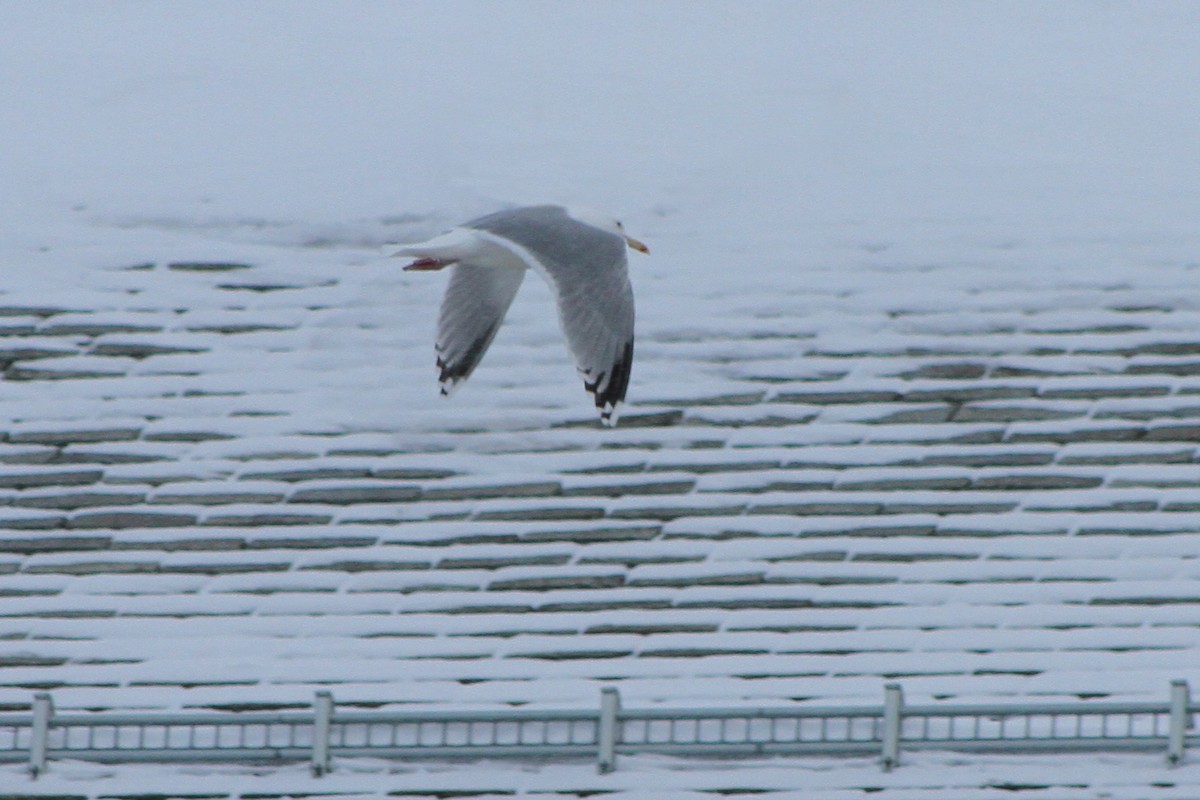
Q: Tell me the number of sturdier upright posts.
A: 5